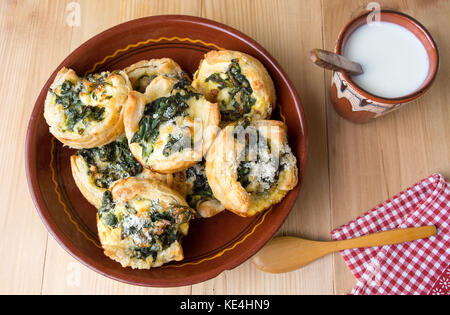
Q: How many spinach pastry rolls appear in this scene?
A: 8